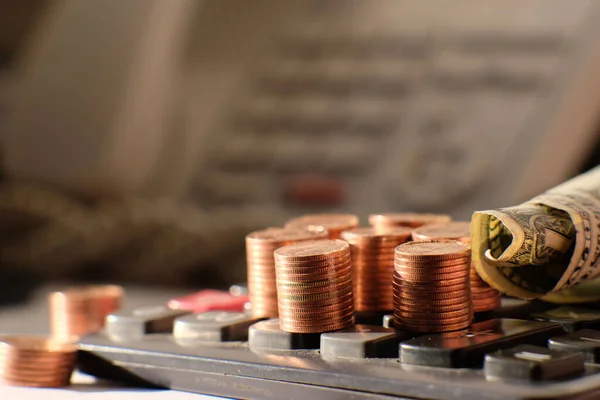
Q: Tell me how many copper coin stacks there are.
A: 9